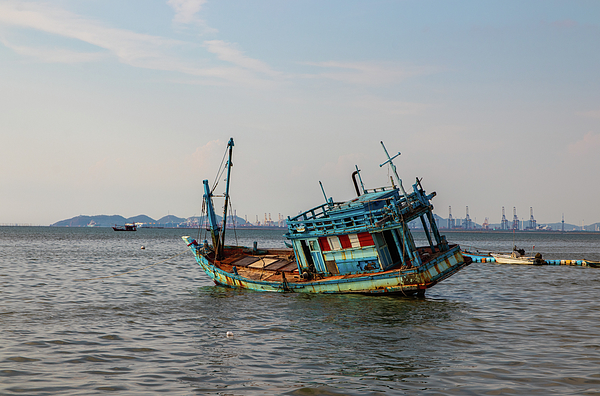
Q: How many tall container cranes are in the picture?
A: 5